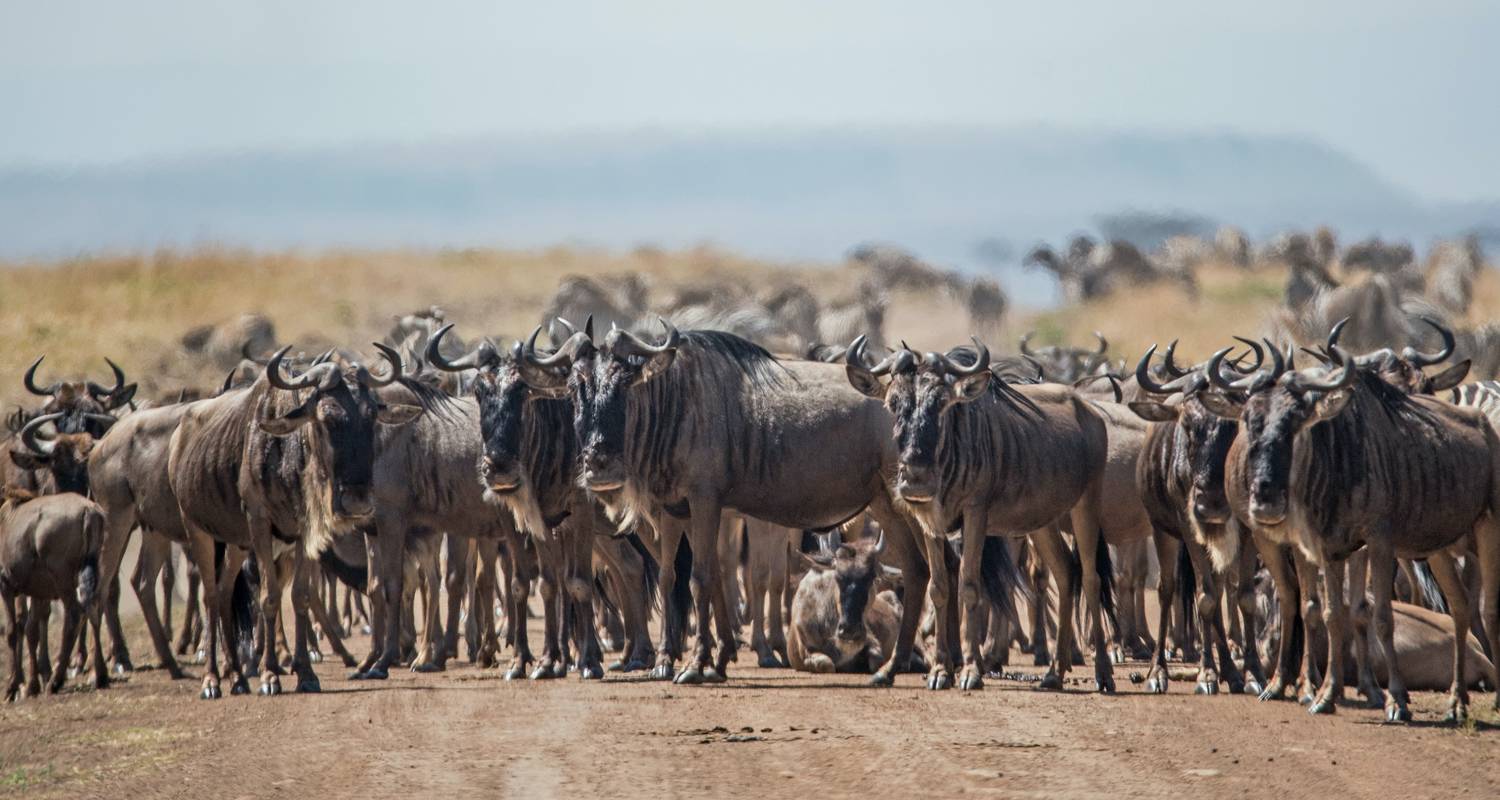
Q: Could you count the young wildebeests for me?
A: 2